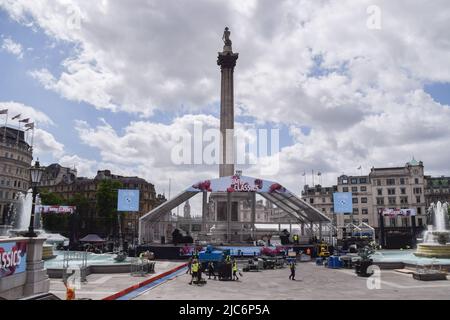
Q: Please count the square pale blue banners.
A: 2